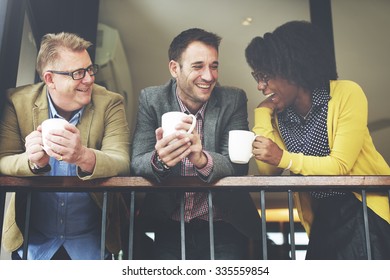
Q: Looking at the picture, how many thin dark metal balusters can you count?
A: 8